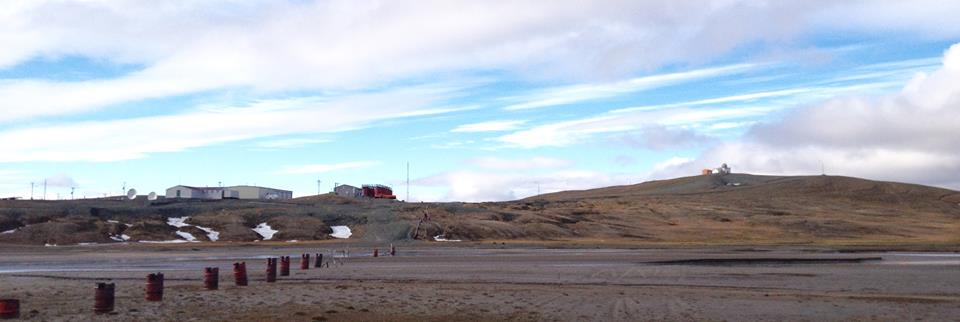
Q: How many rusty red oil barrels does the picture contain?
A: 11